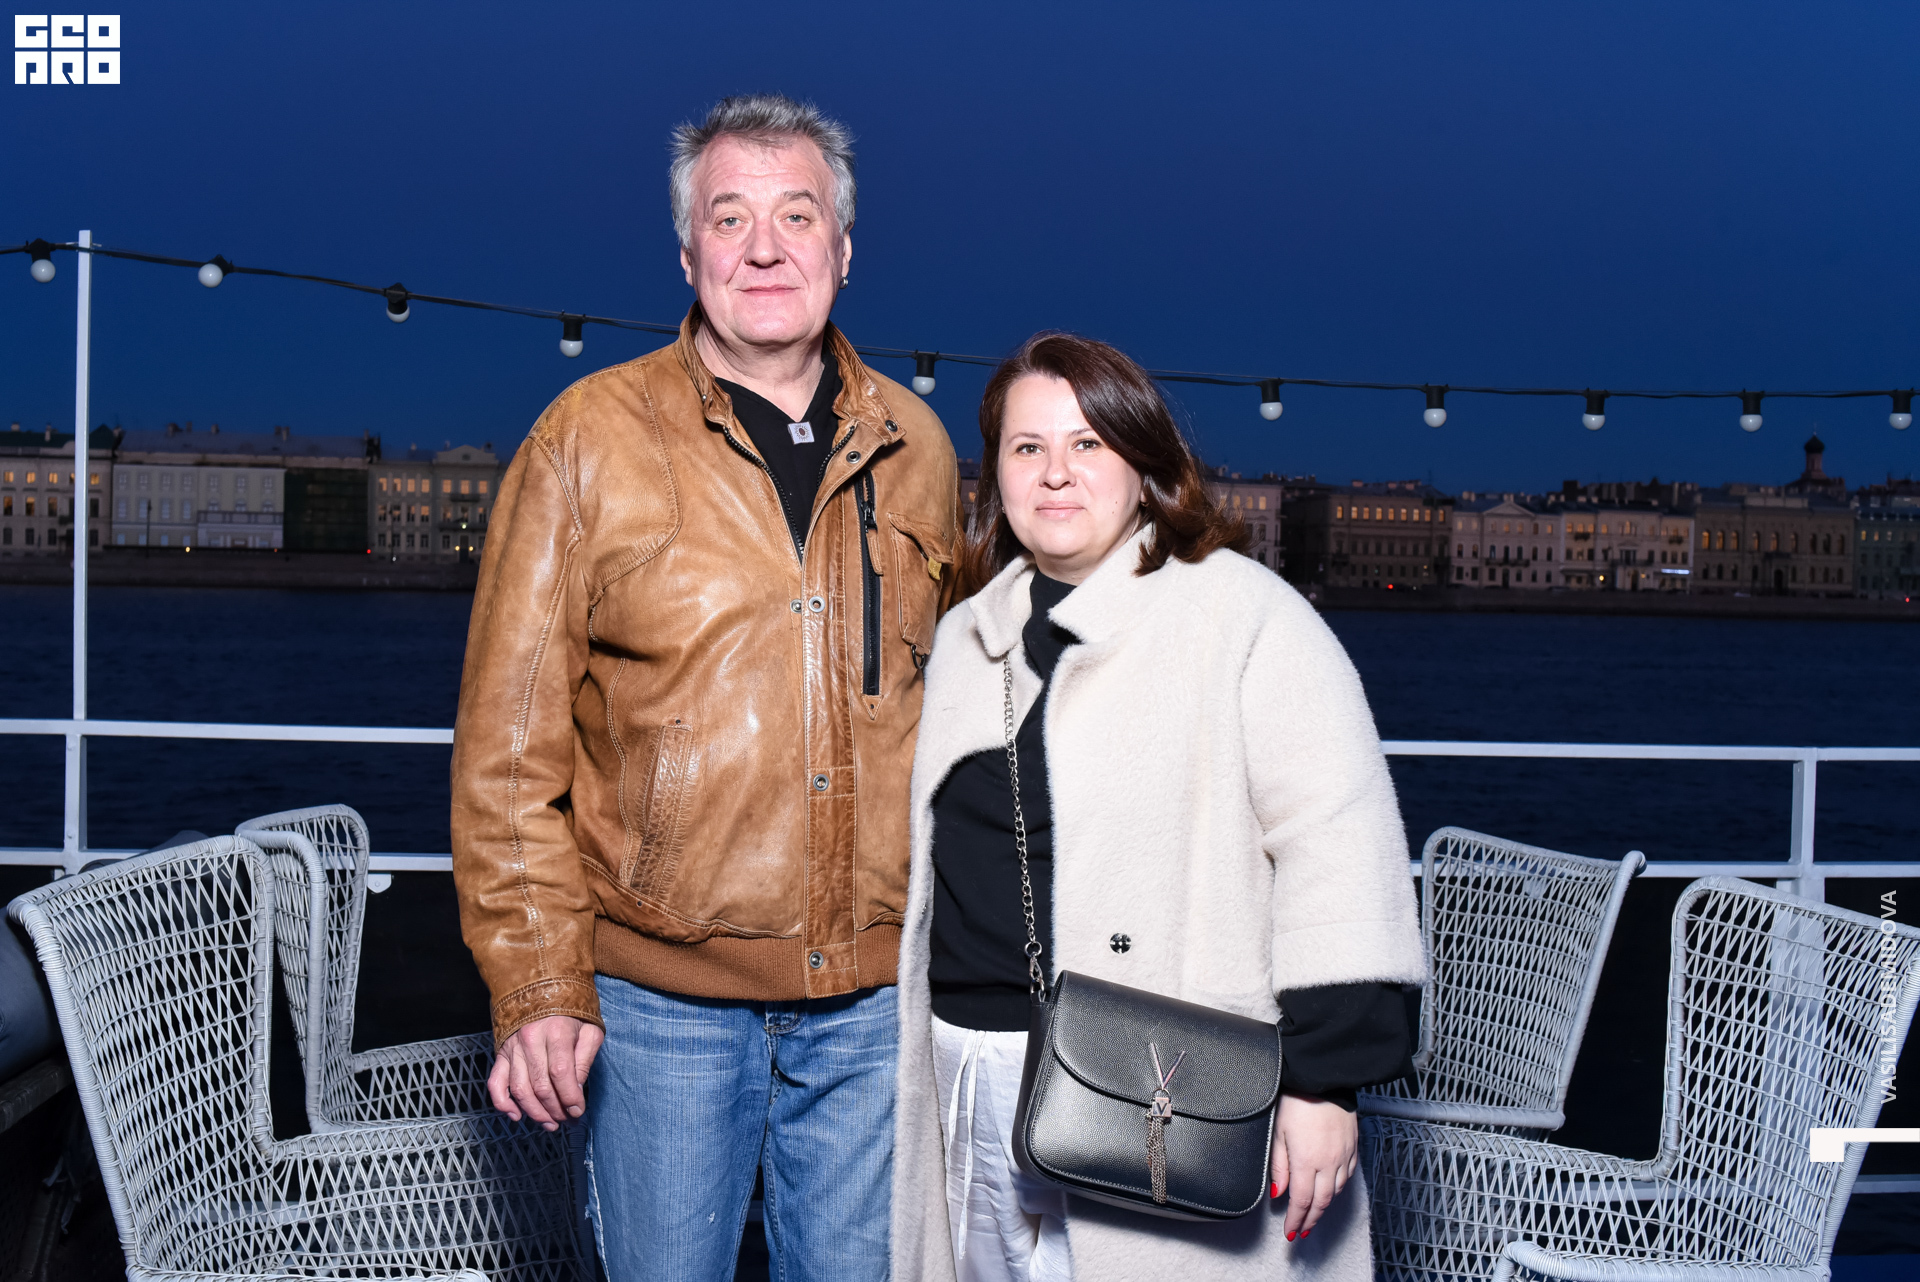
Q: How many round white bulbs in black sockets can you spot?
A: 10